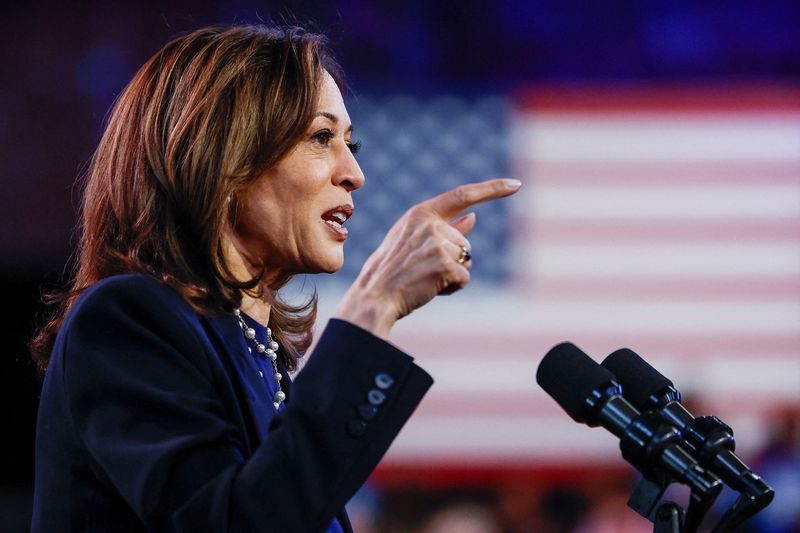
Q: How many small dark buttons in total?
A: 4